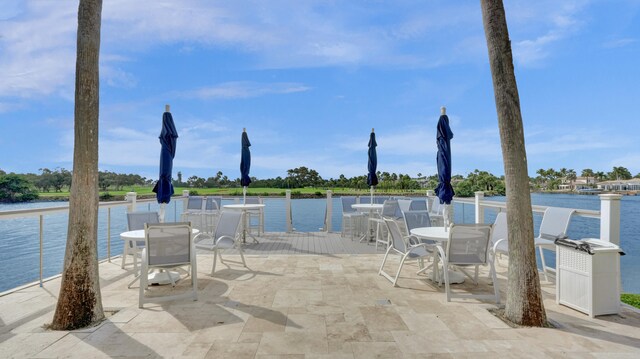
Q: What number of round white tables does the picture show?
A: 4